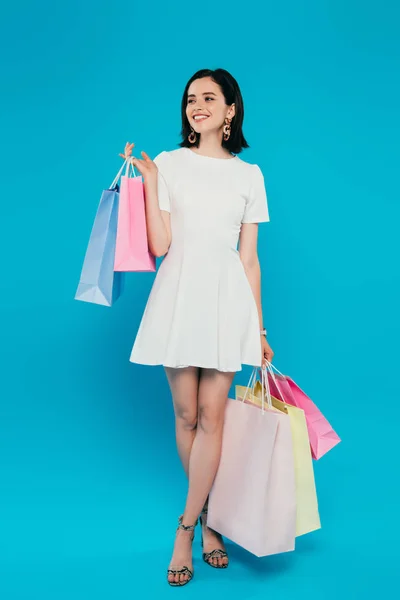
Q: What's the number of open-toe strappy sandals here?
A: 2